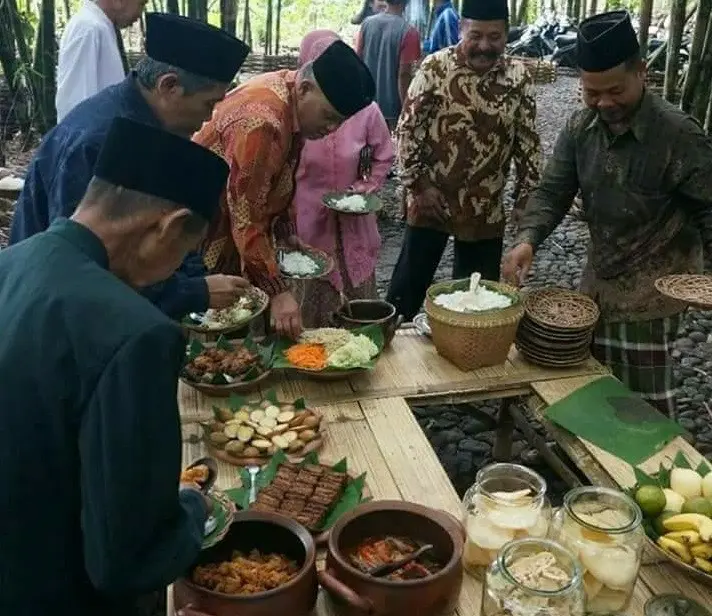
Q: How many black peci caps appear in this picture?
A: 5